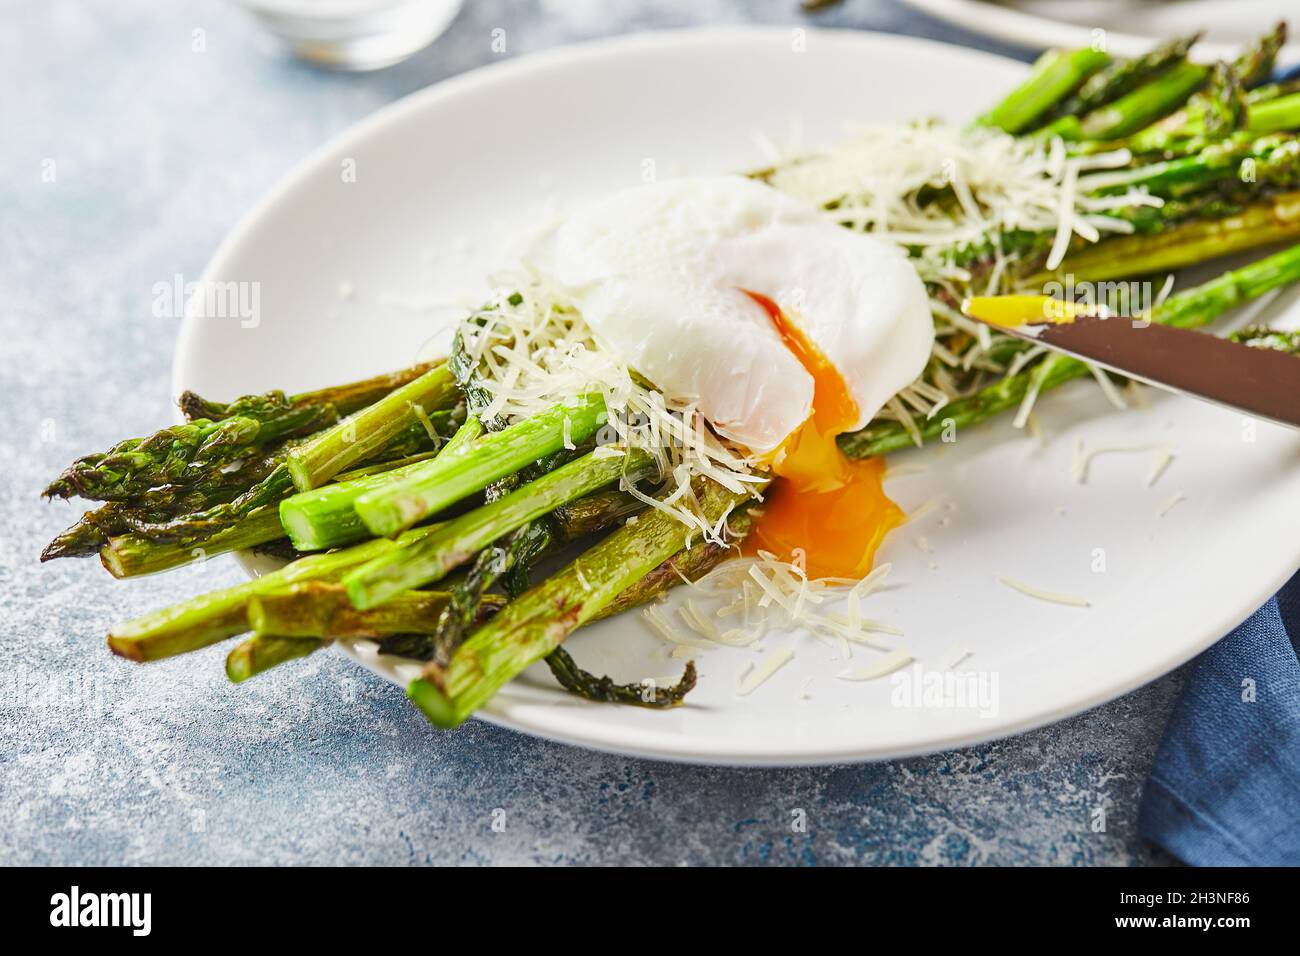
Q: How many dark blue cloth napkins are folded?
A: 1